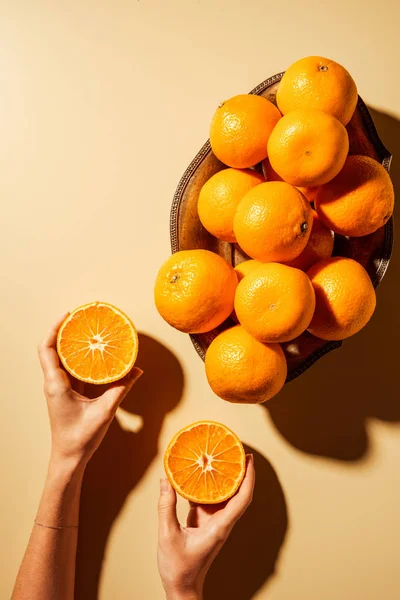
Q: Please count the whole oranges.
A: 13